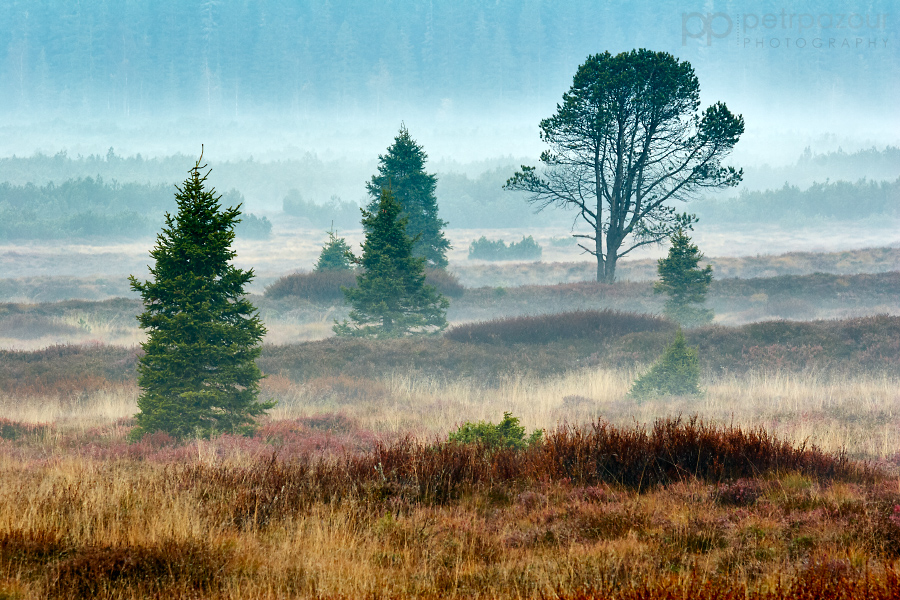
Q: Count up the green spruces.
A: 6